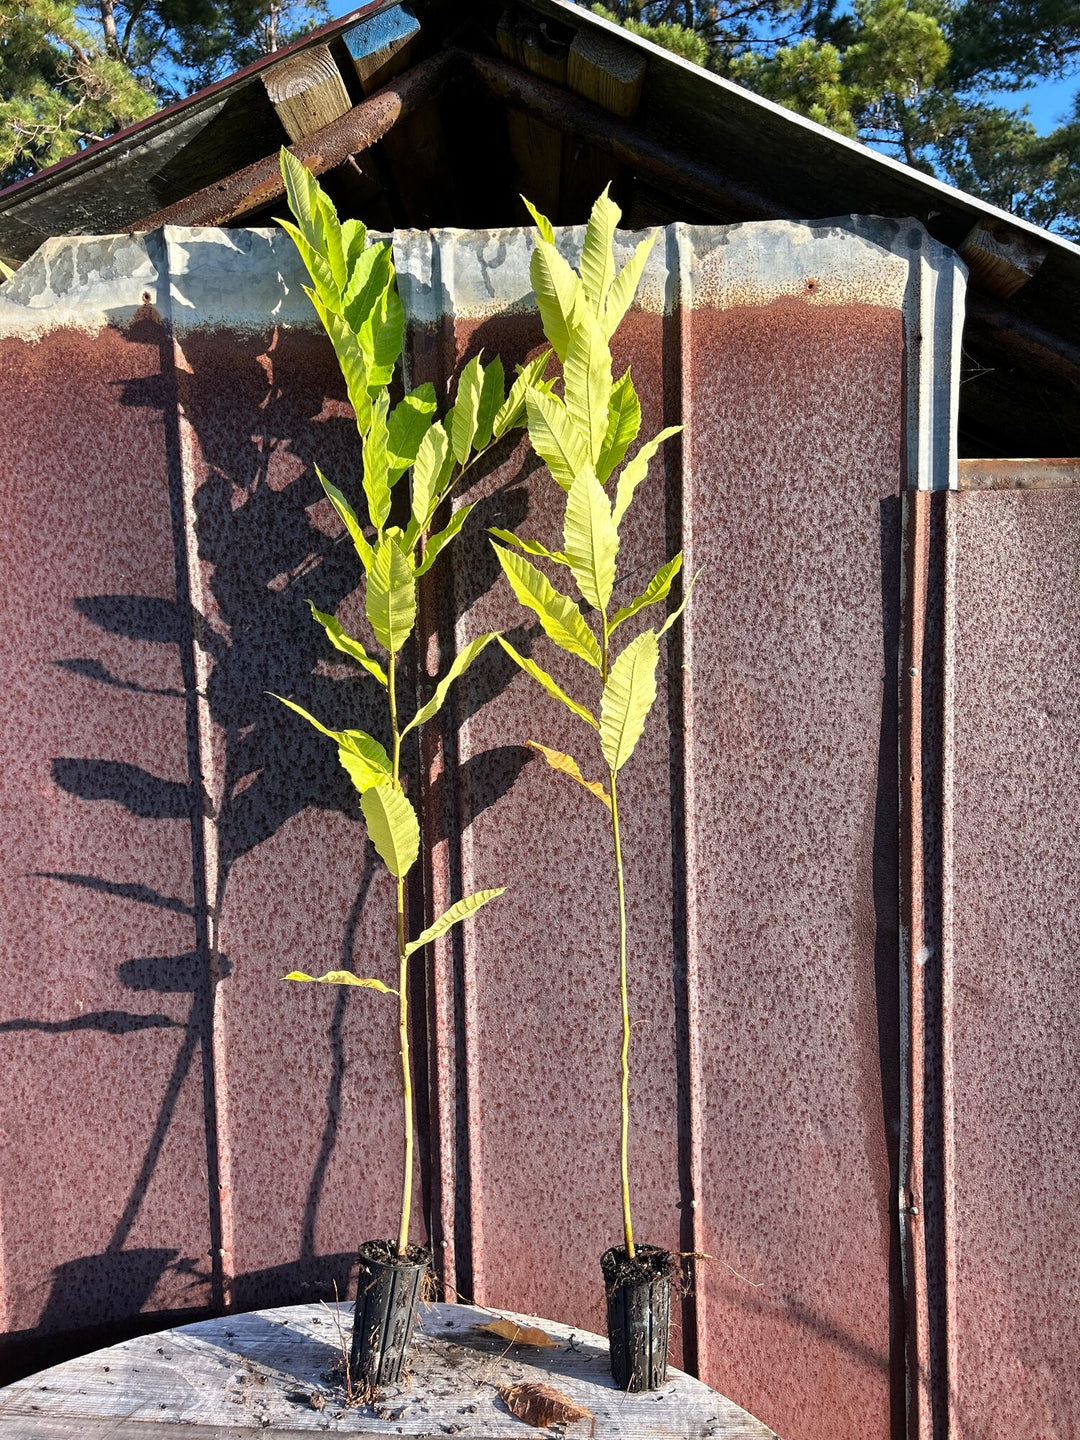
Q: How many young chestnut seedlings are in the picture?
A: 2